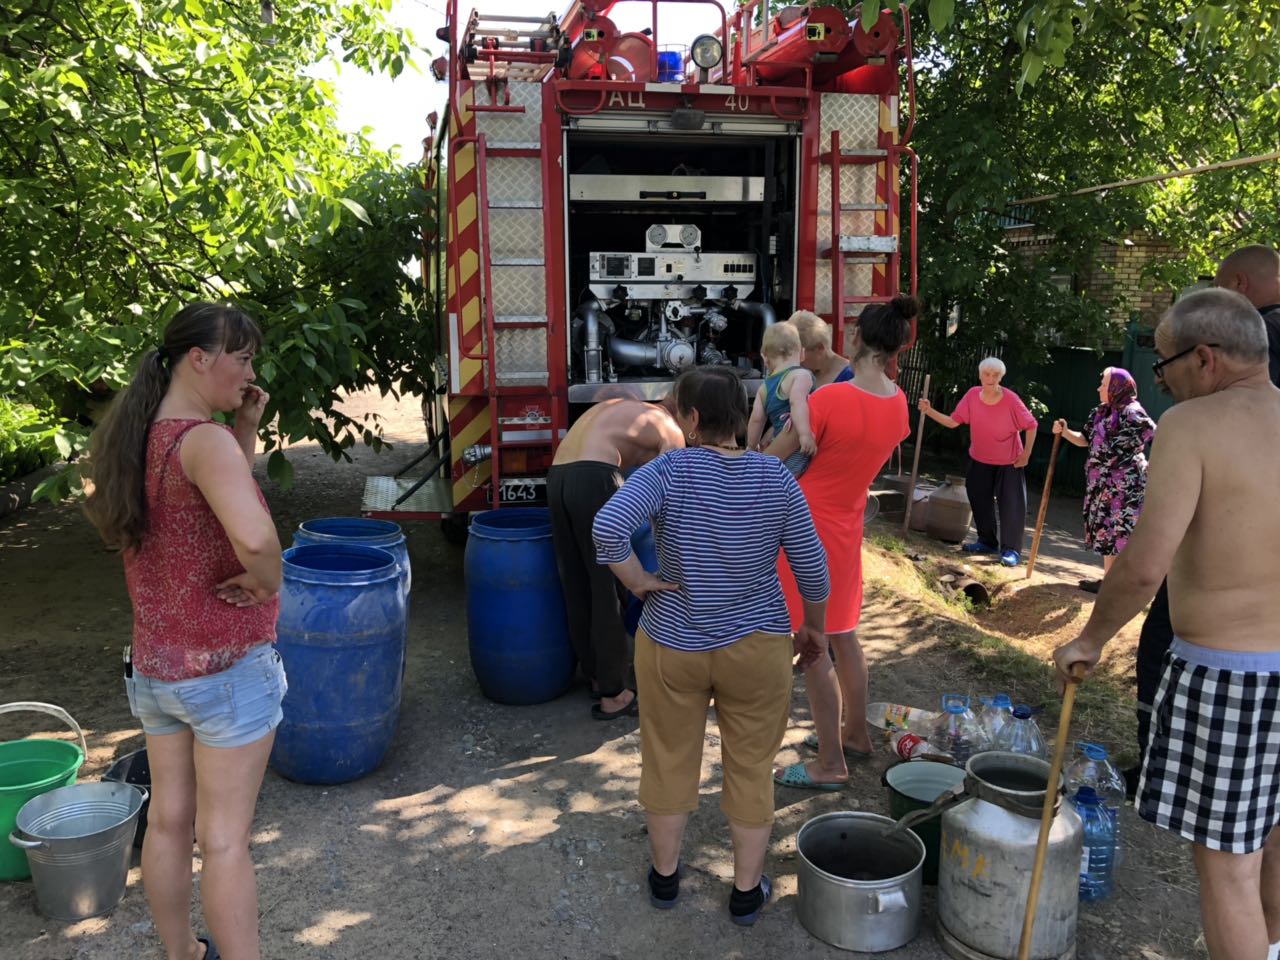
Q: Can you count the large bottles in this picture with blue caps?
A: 5